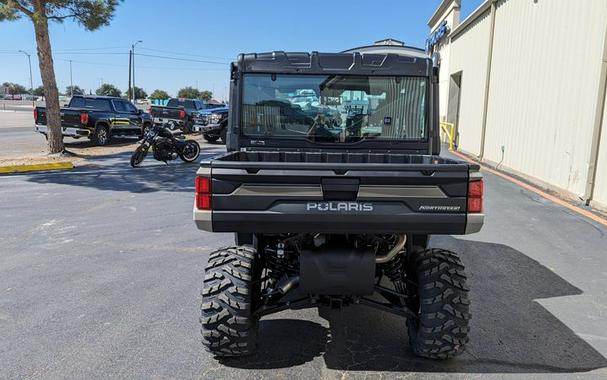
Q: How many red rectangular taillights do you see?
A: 2